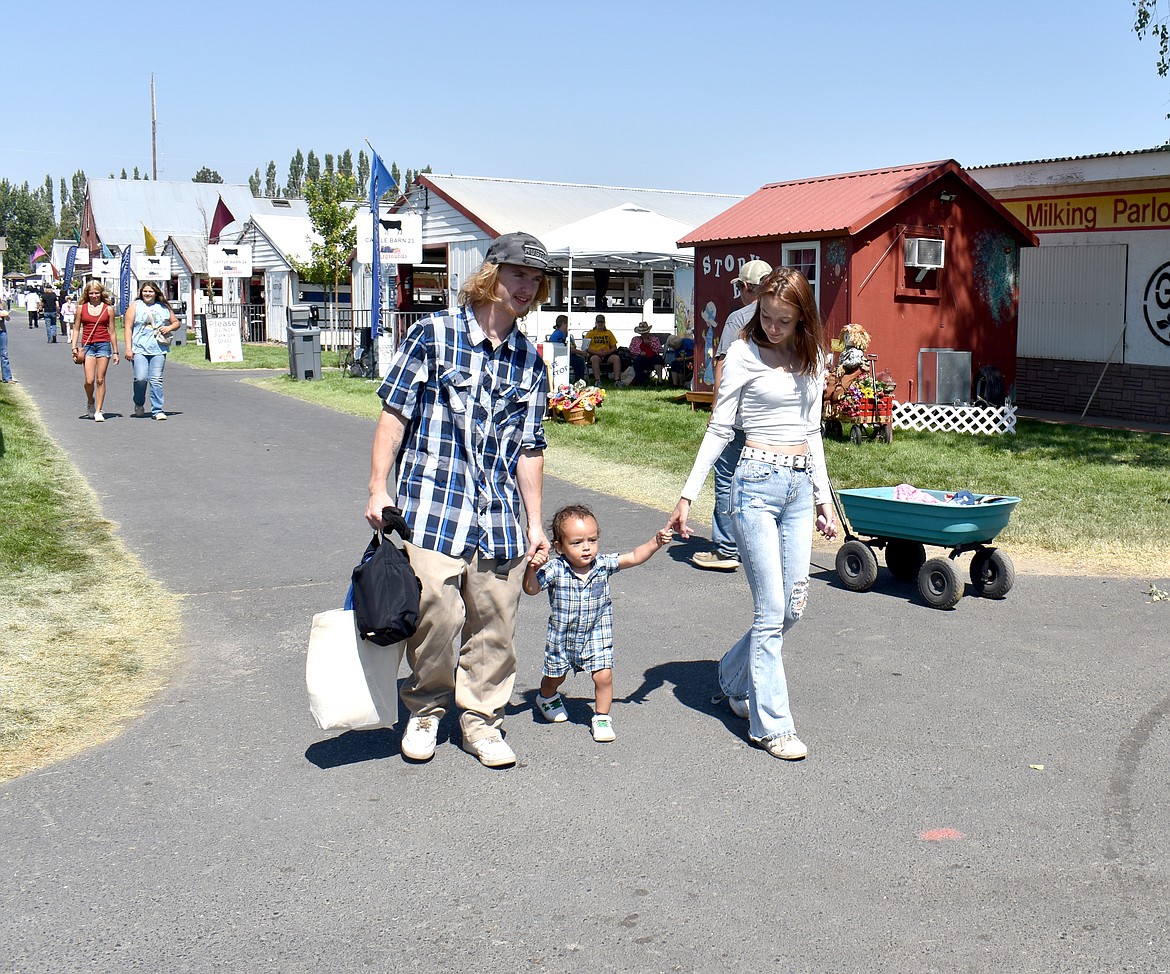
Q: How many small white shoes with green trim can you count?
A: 2